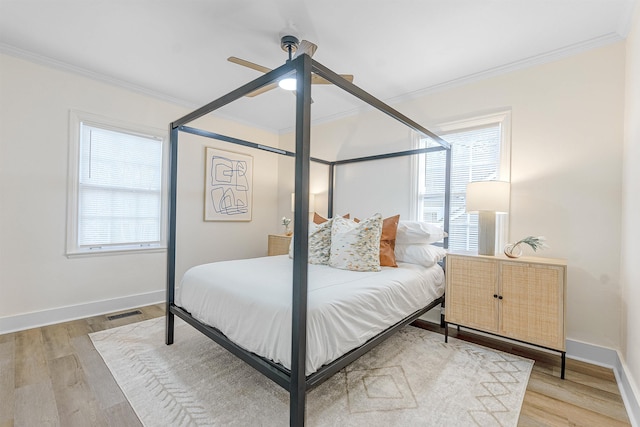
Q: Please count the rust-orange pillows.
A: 2